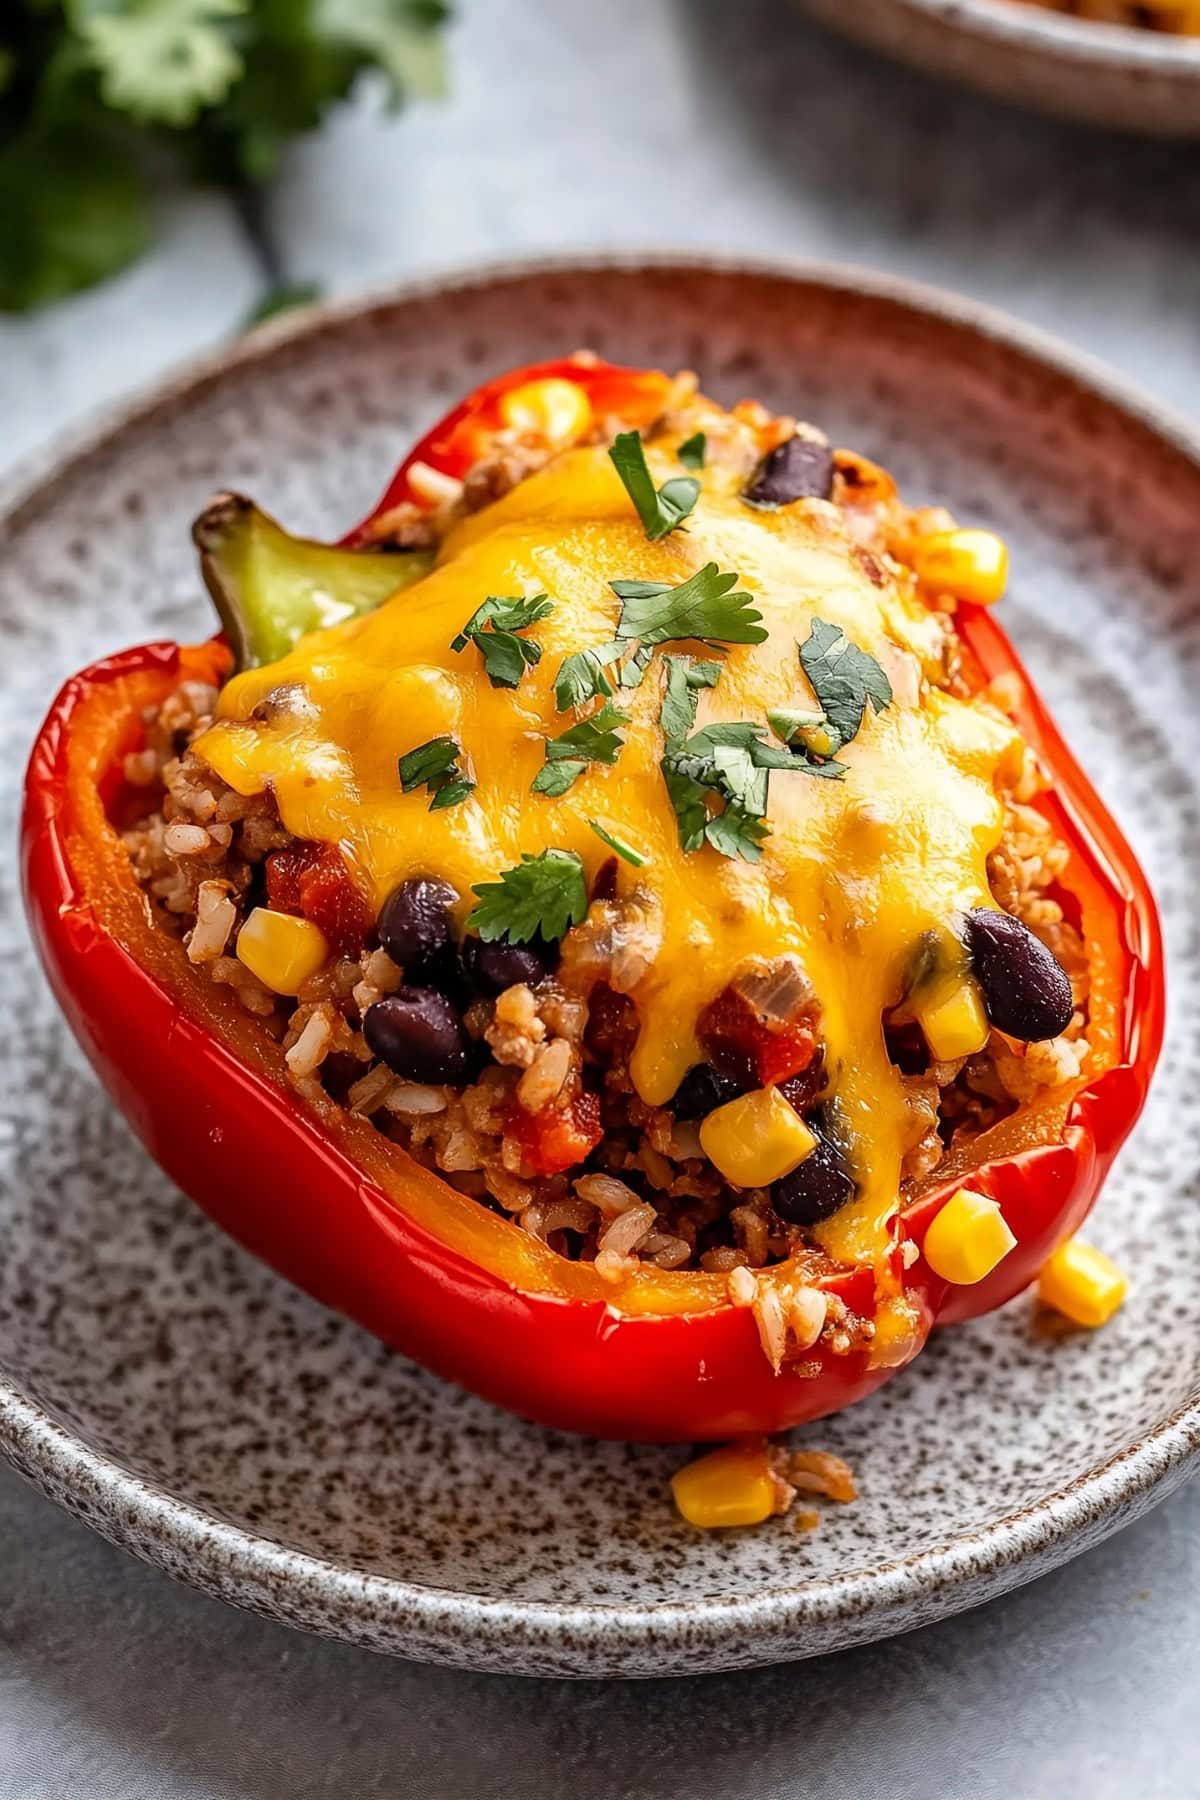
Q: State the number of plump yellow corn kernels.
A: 8